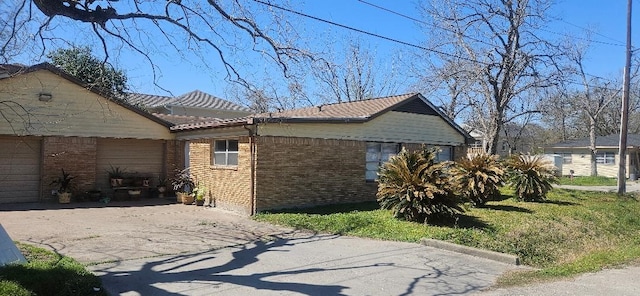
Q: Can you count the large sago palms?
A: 3